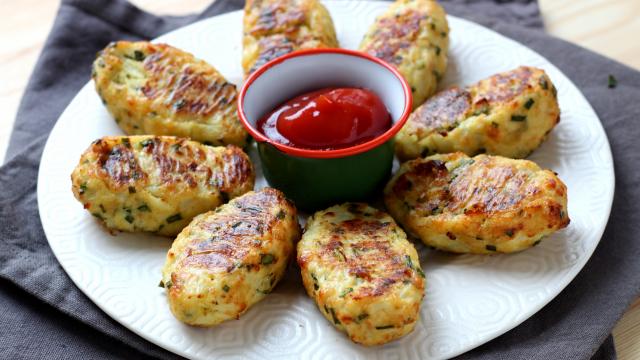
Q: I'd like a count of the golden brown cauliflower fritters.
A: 8